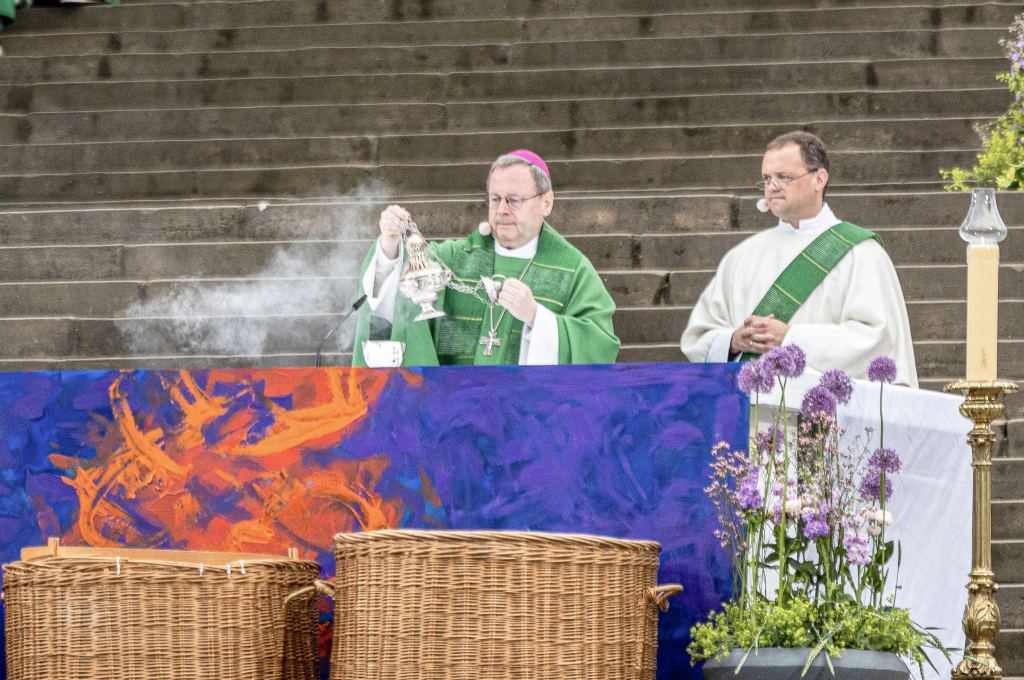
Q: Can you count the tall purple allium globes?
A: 8